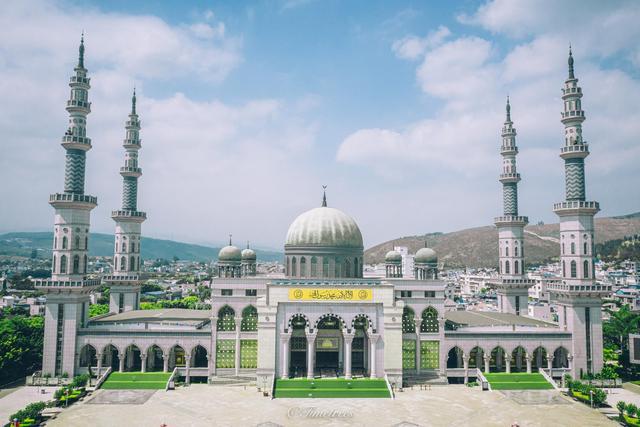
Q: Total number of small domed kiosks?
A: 4